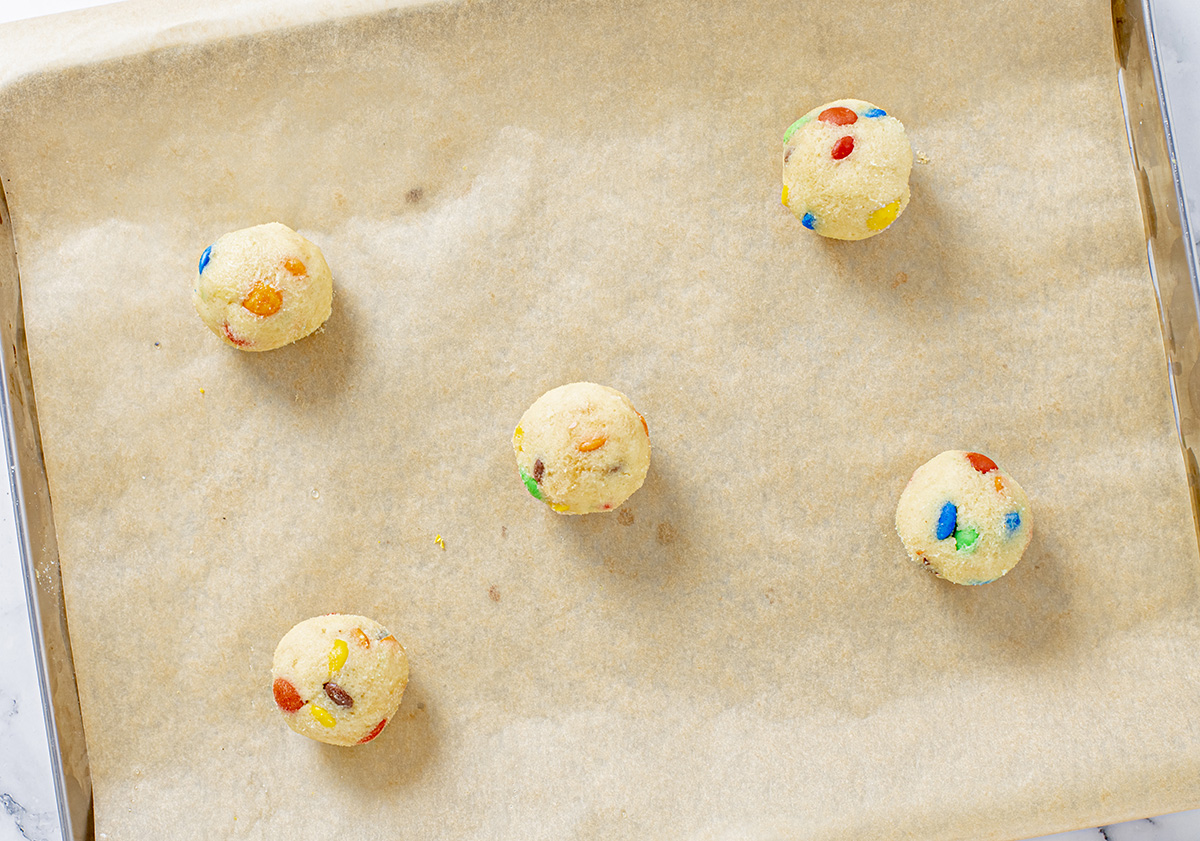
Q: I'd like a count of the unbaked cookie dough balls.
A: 5